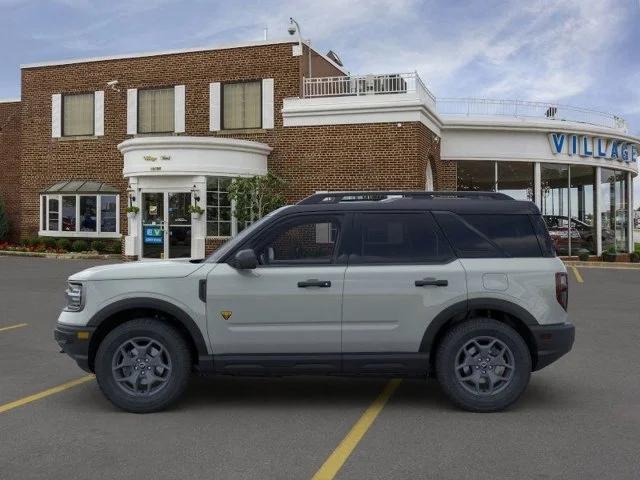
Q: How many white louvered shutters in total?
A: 6